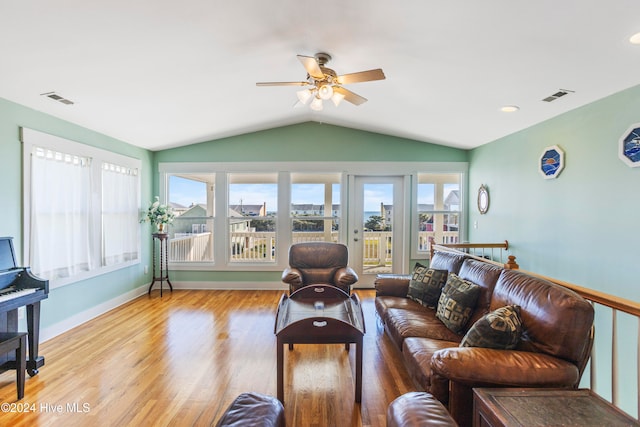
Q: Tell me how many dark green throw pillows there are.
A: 3